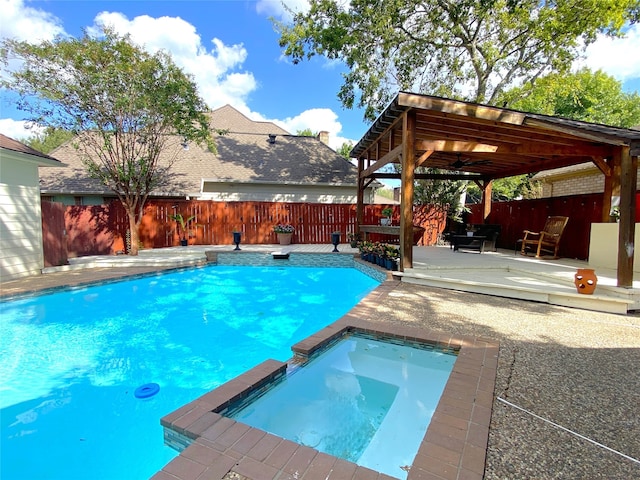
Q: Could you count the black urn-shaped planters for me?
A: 2